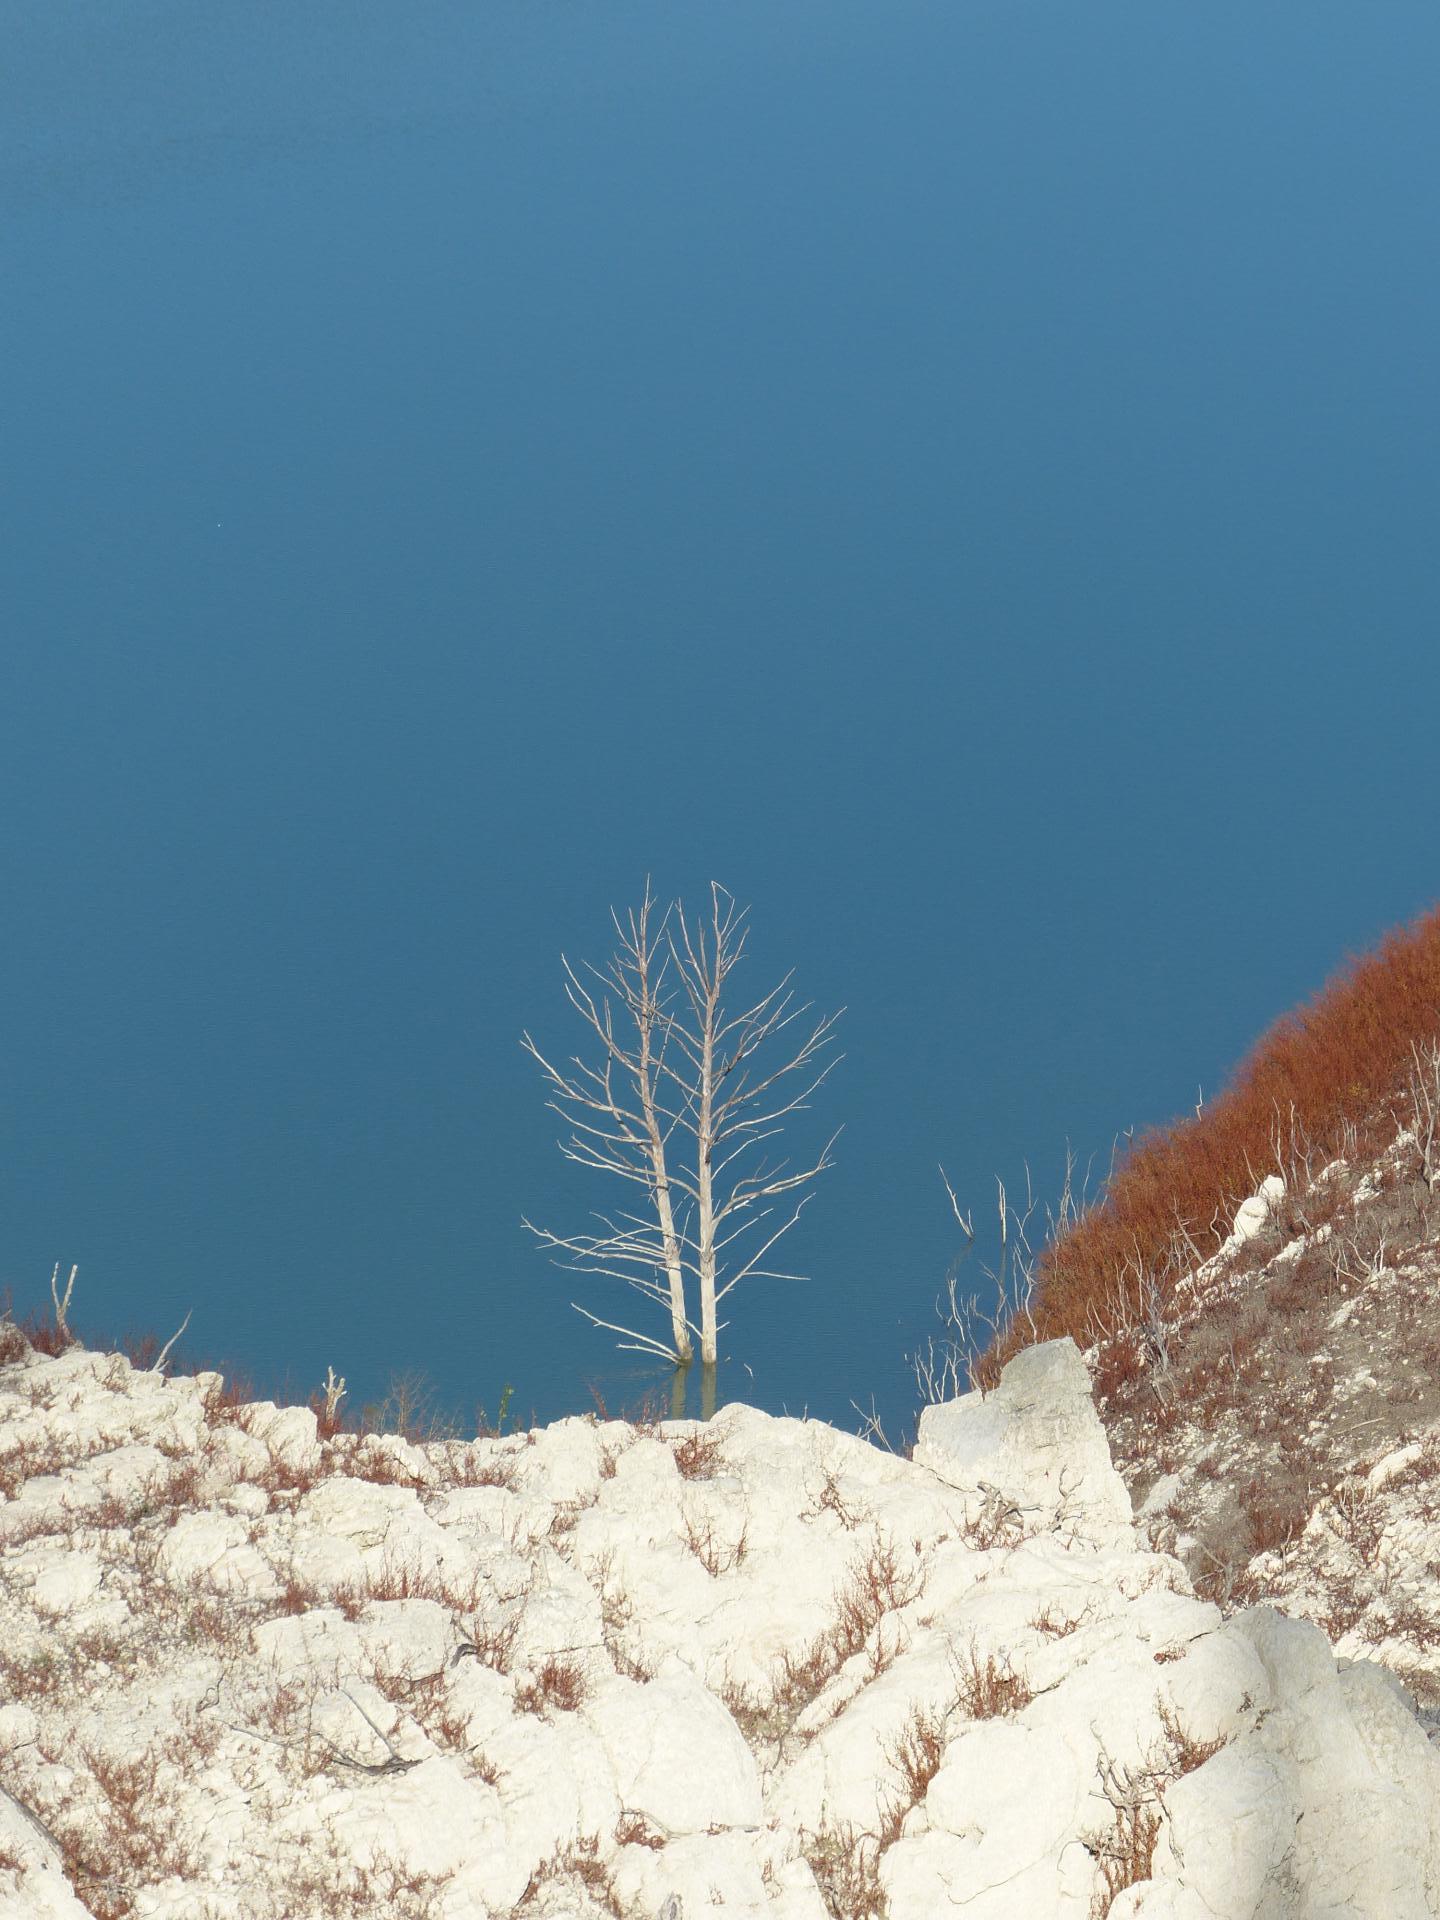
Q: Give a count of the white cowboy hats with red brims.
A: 0